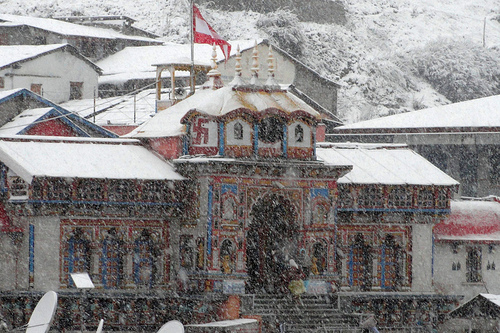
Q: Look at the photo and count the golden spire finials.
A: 4